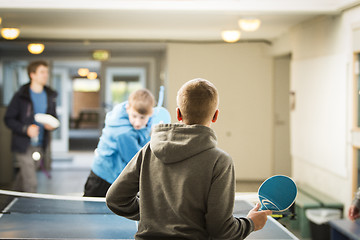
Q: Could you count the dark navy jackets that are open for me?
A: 1